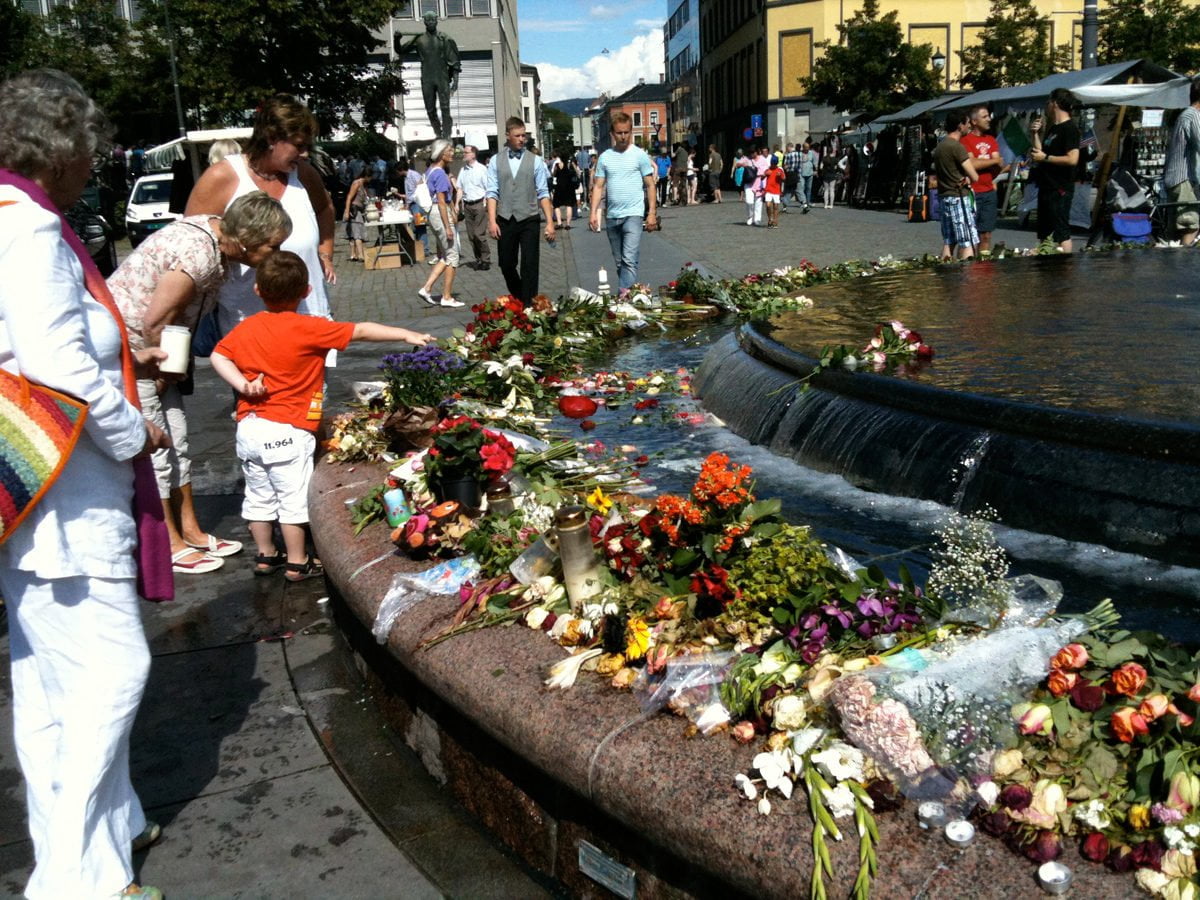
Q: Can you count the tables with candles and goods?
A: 1